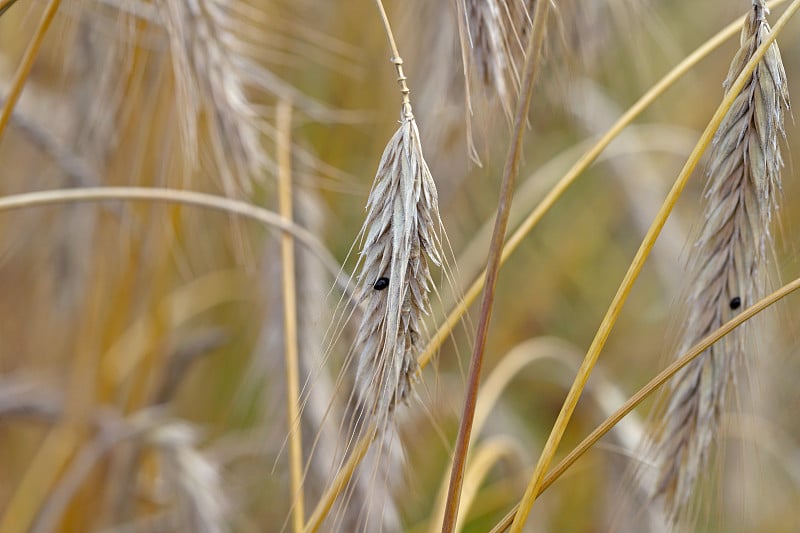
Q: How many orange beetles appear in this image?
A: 0